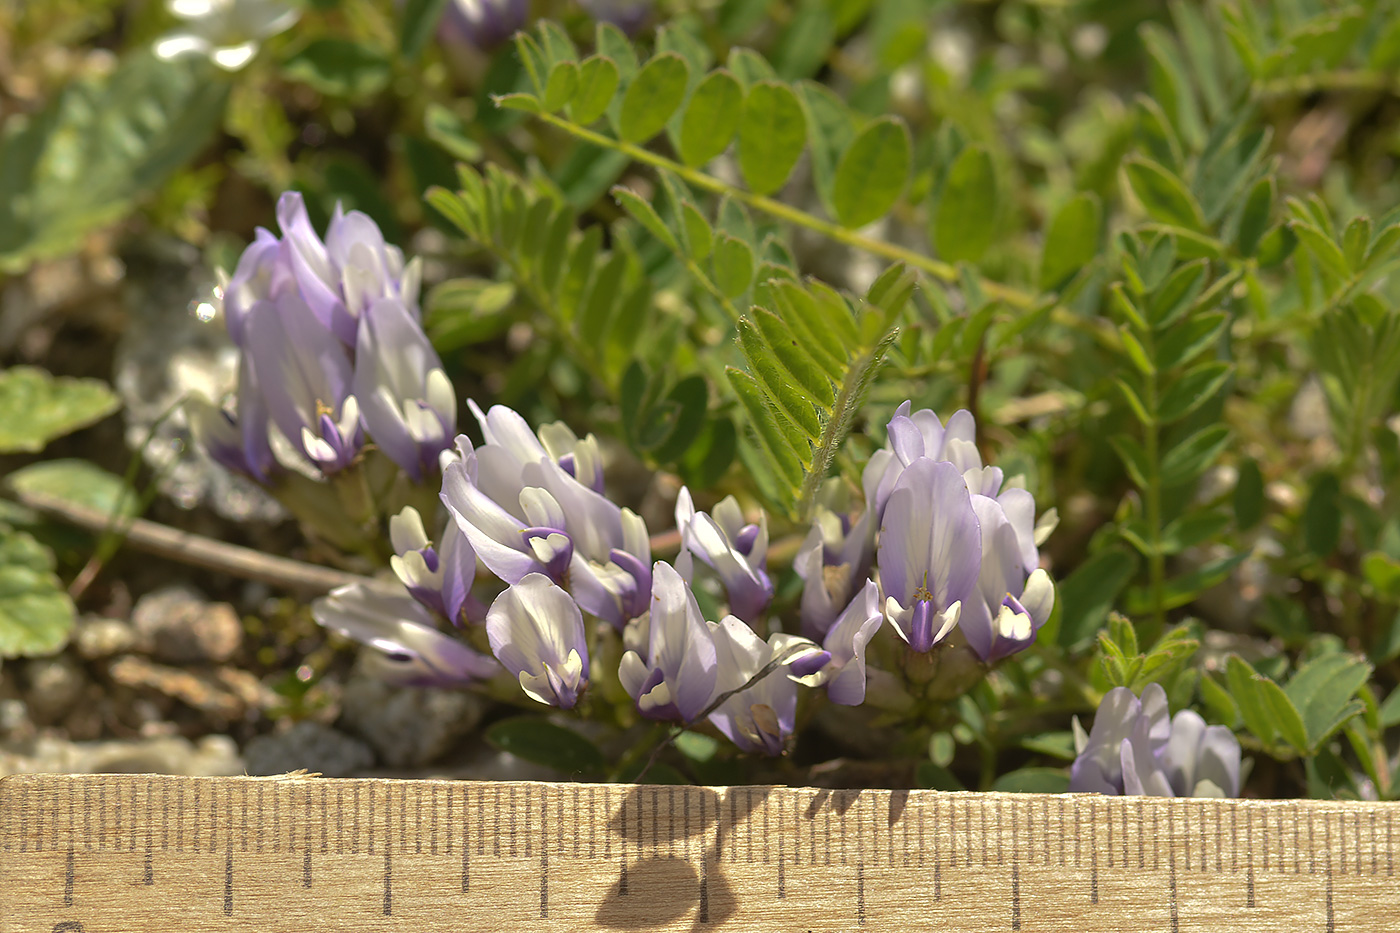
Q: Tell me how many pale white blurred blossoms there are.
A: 1